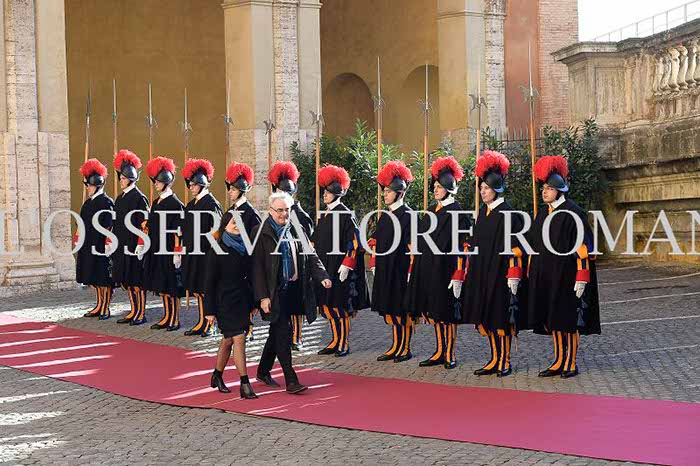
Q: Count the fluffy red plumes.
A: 11